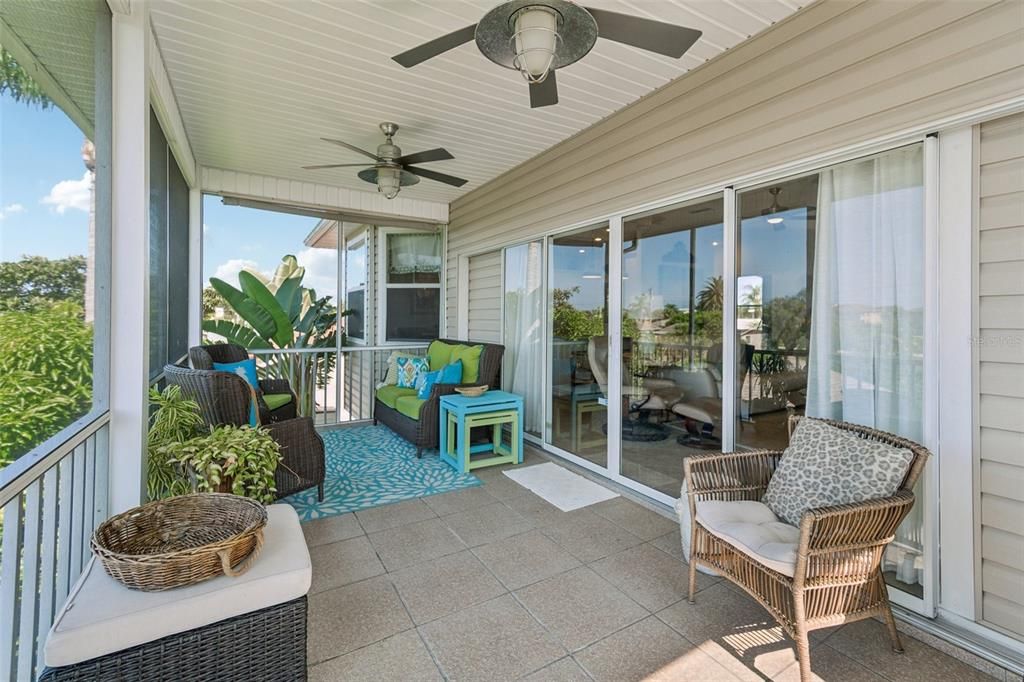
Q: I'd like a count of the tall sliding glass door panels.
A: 4